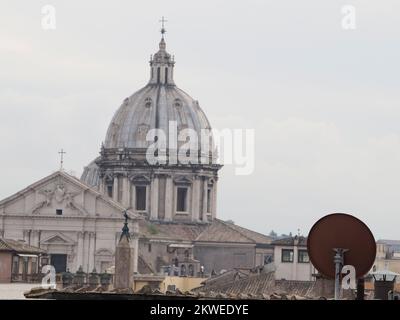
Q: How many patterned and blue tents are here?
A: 0